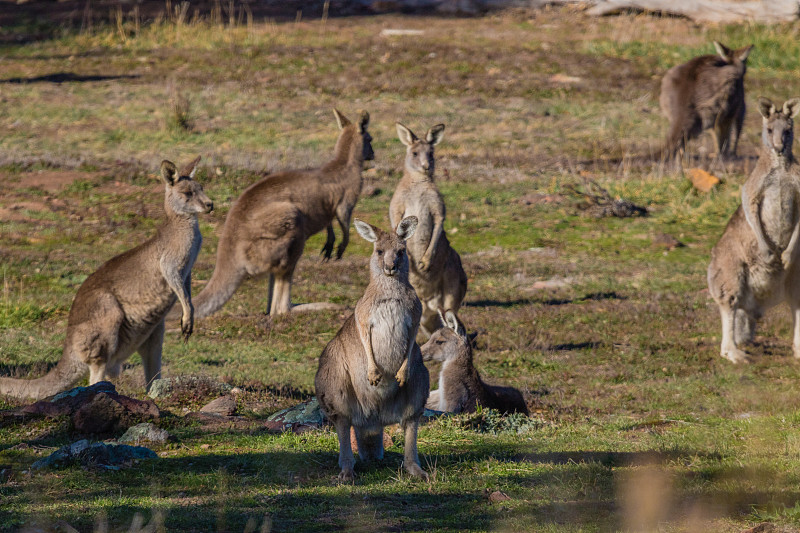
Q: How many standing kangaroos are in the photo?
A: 6